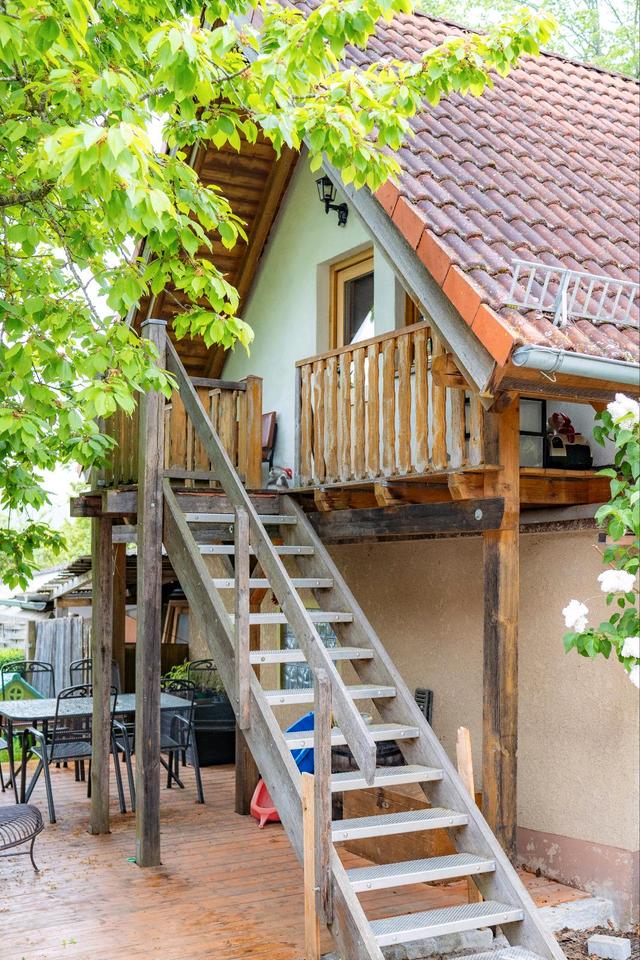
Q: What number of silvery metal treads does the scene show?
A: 12